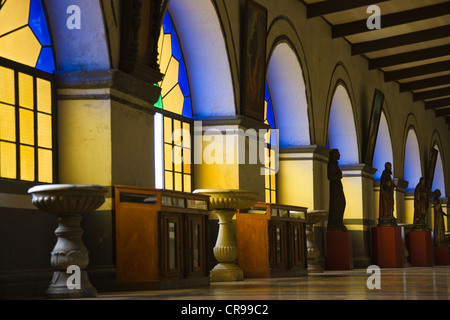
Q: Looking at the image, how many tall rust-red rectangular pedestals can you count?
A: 4